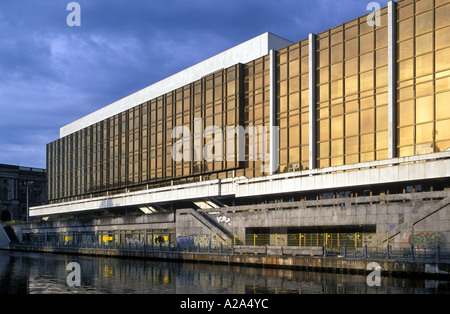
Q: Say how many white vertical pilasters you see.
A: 3